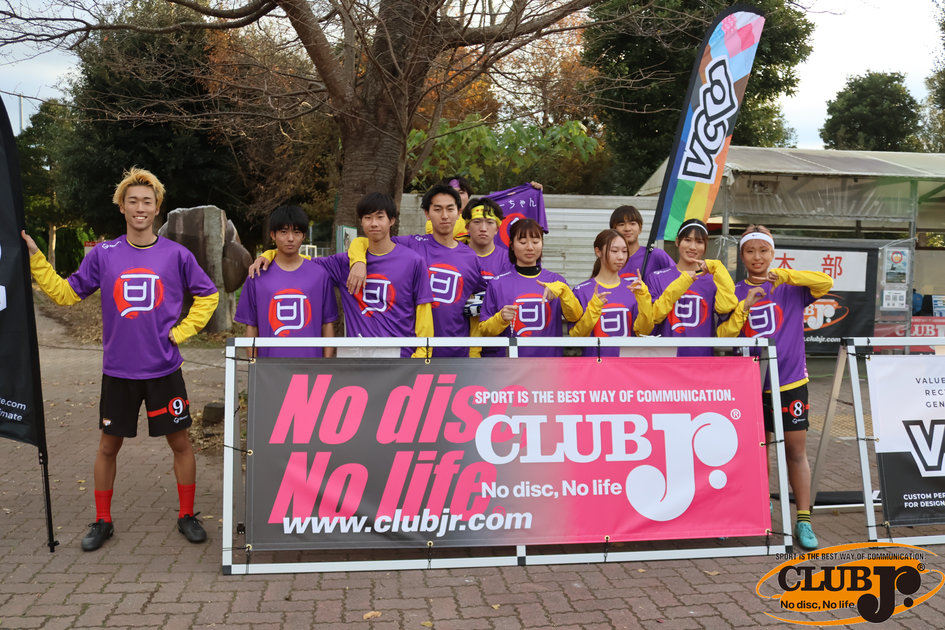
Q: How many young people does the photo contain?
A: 11